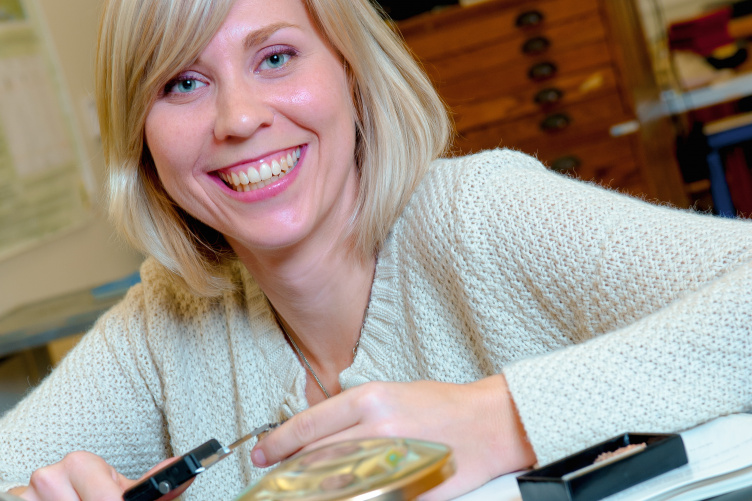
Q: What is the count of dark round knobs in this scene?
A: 6